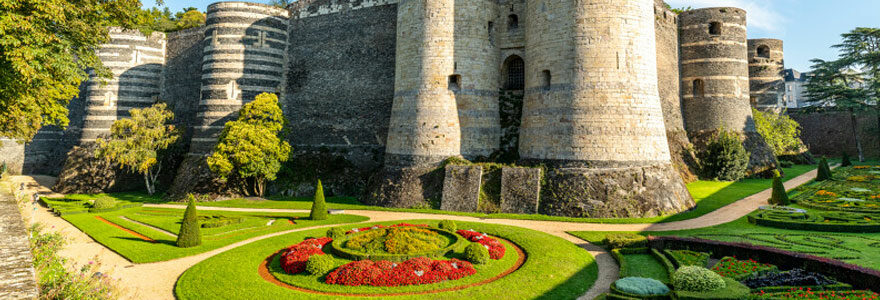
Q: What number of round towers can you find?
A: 6